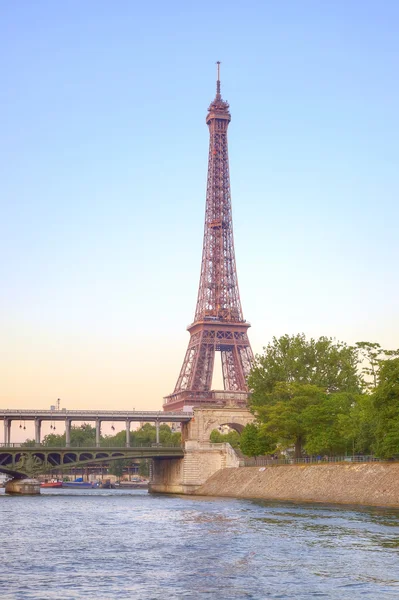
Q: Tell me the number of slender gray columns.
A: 6